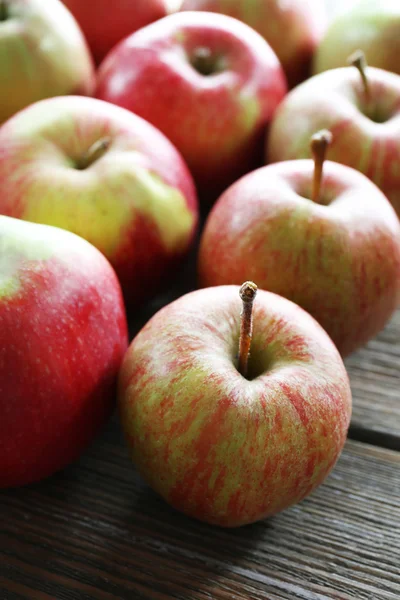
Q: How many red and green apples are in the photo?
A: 10